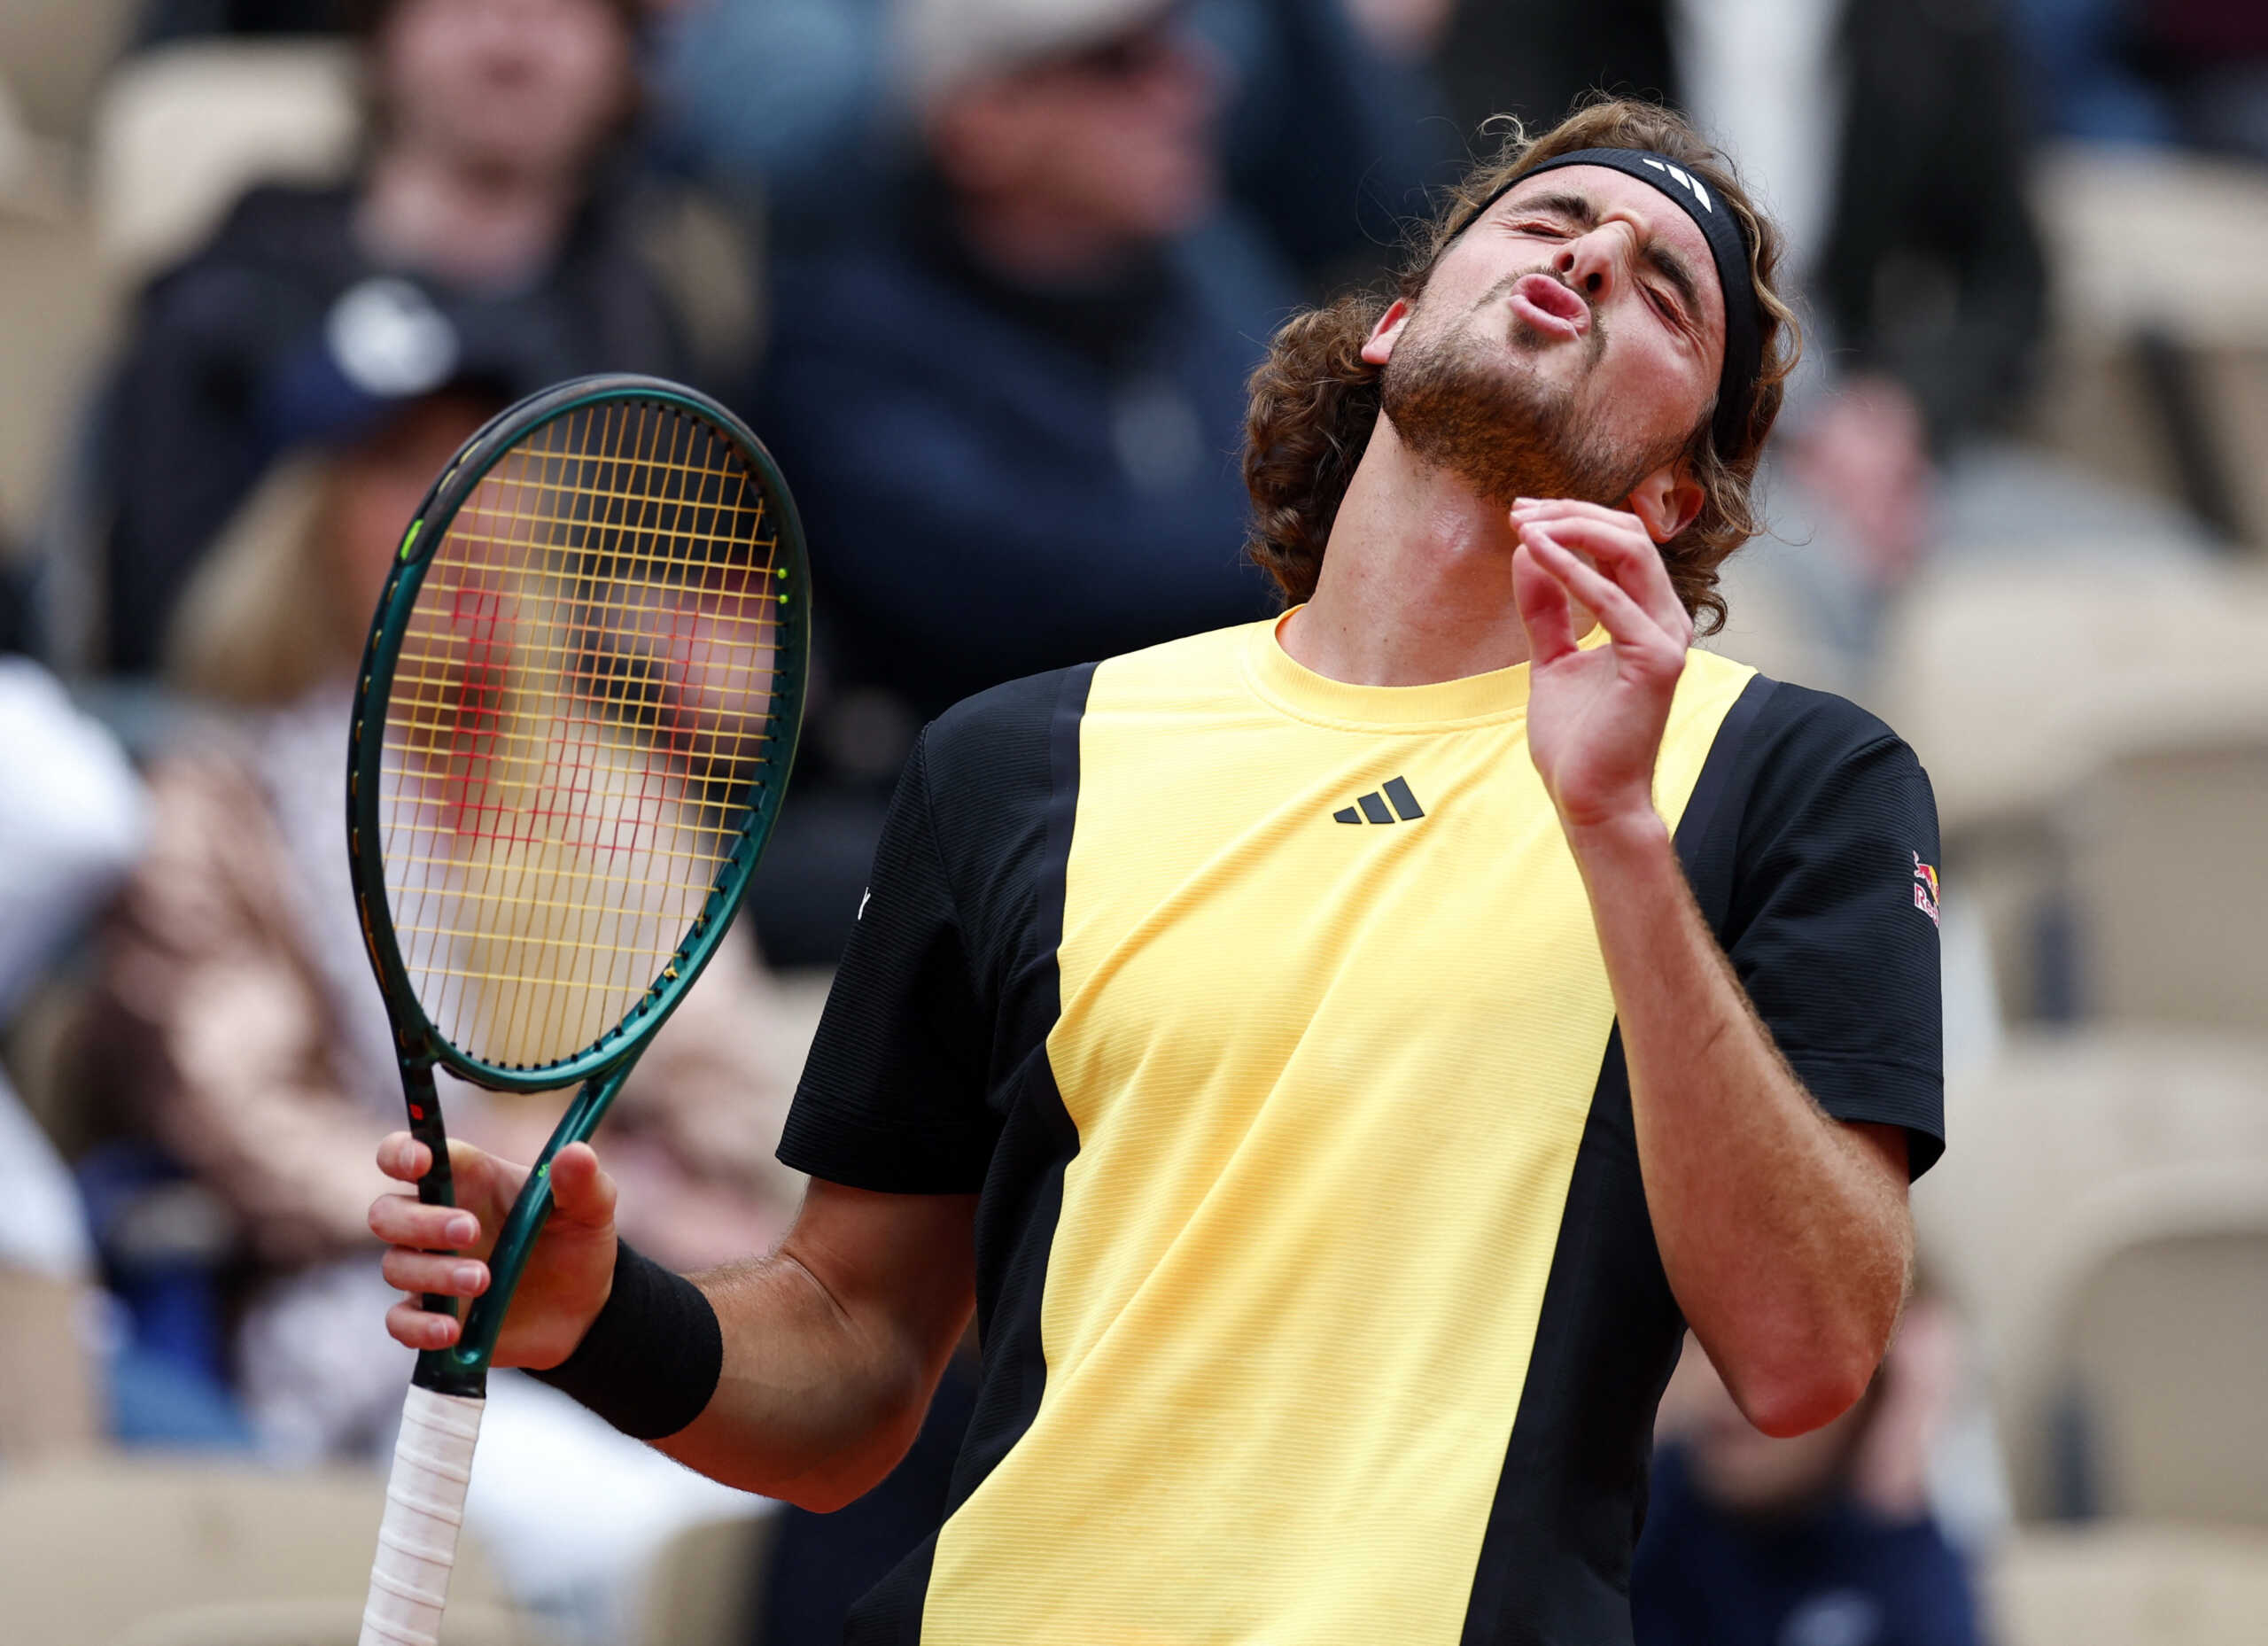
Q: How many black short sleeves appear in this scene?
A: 2